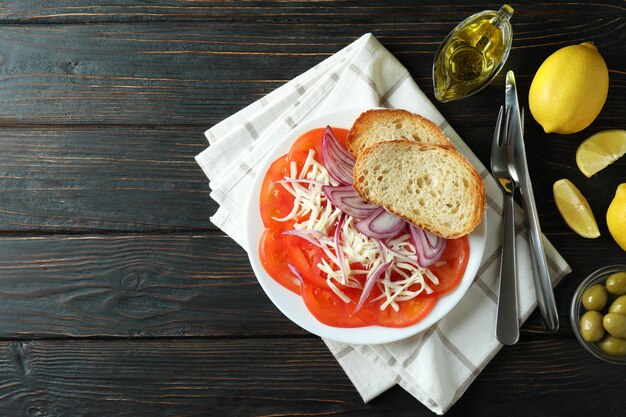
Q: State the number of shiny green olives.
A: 6